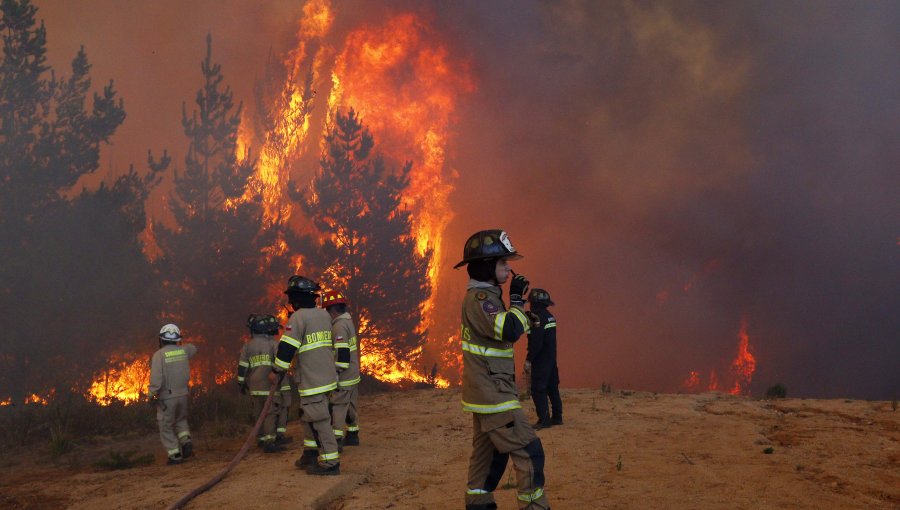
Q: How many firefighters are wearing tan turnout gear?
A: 6